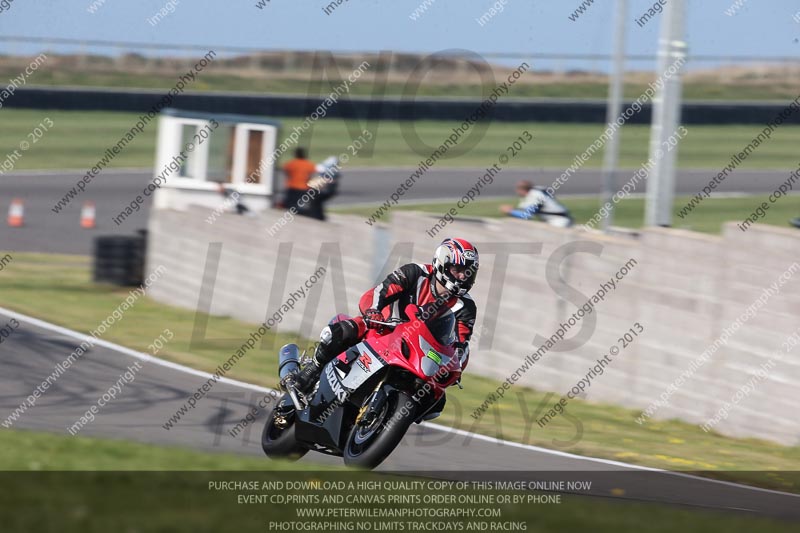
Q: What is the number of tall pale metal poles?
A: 2